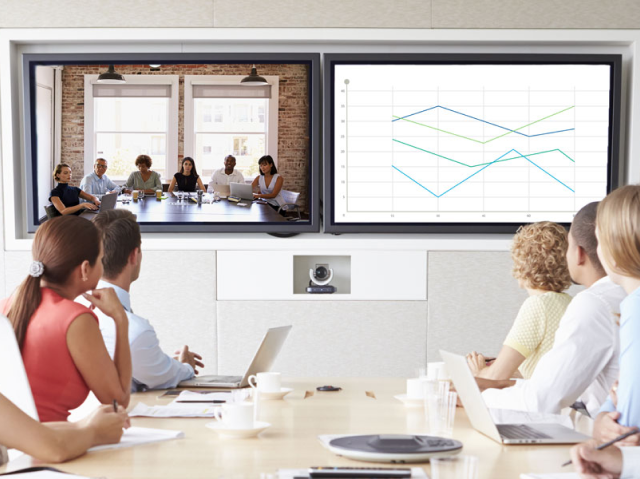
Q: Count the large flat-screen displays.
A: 2